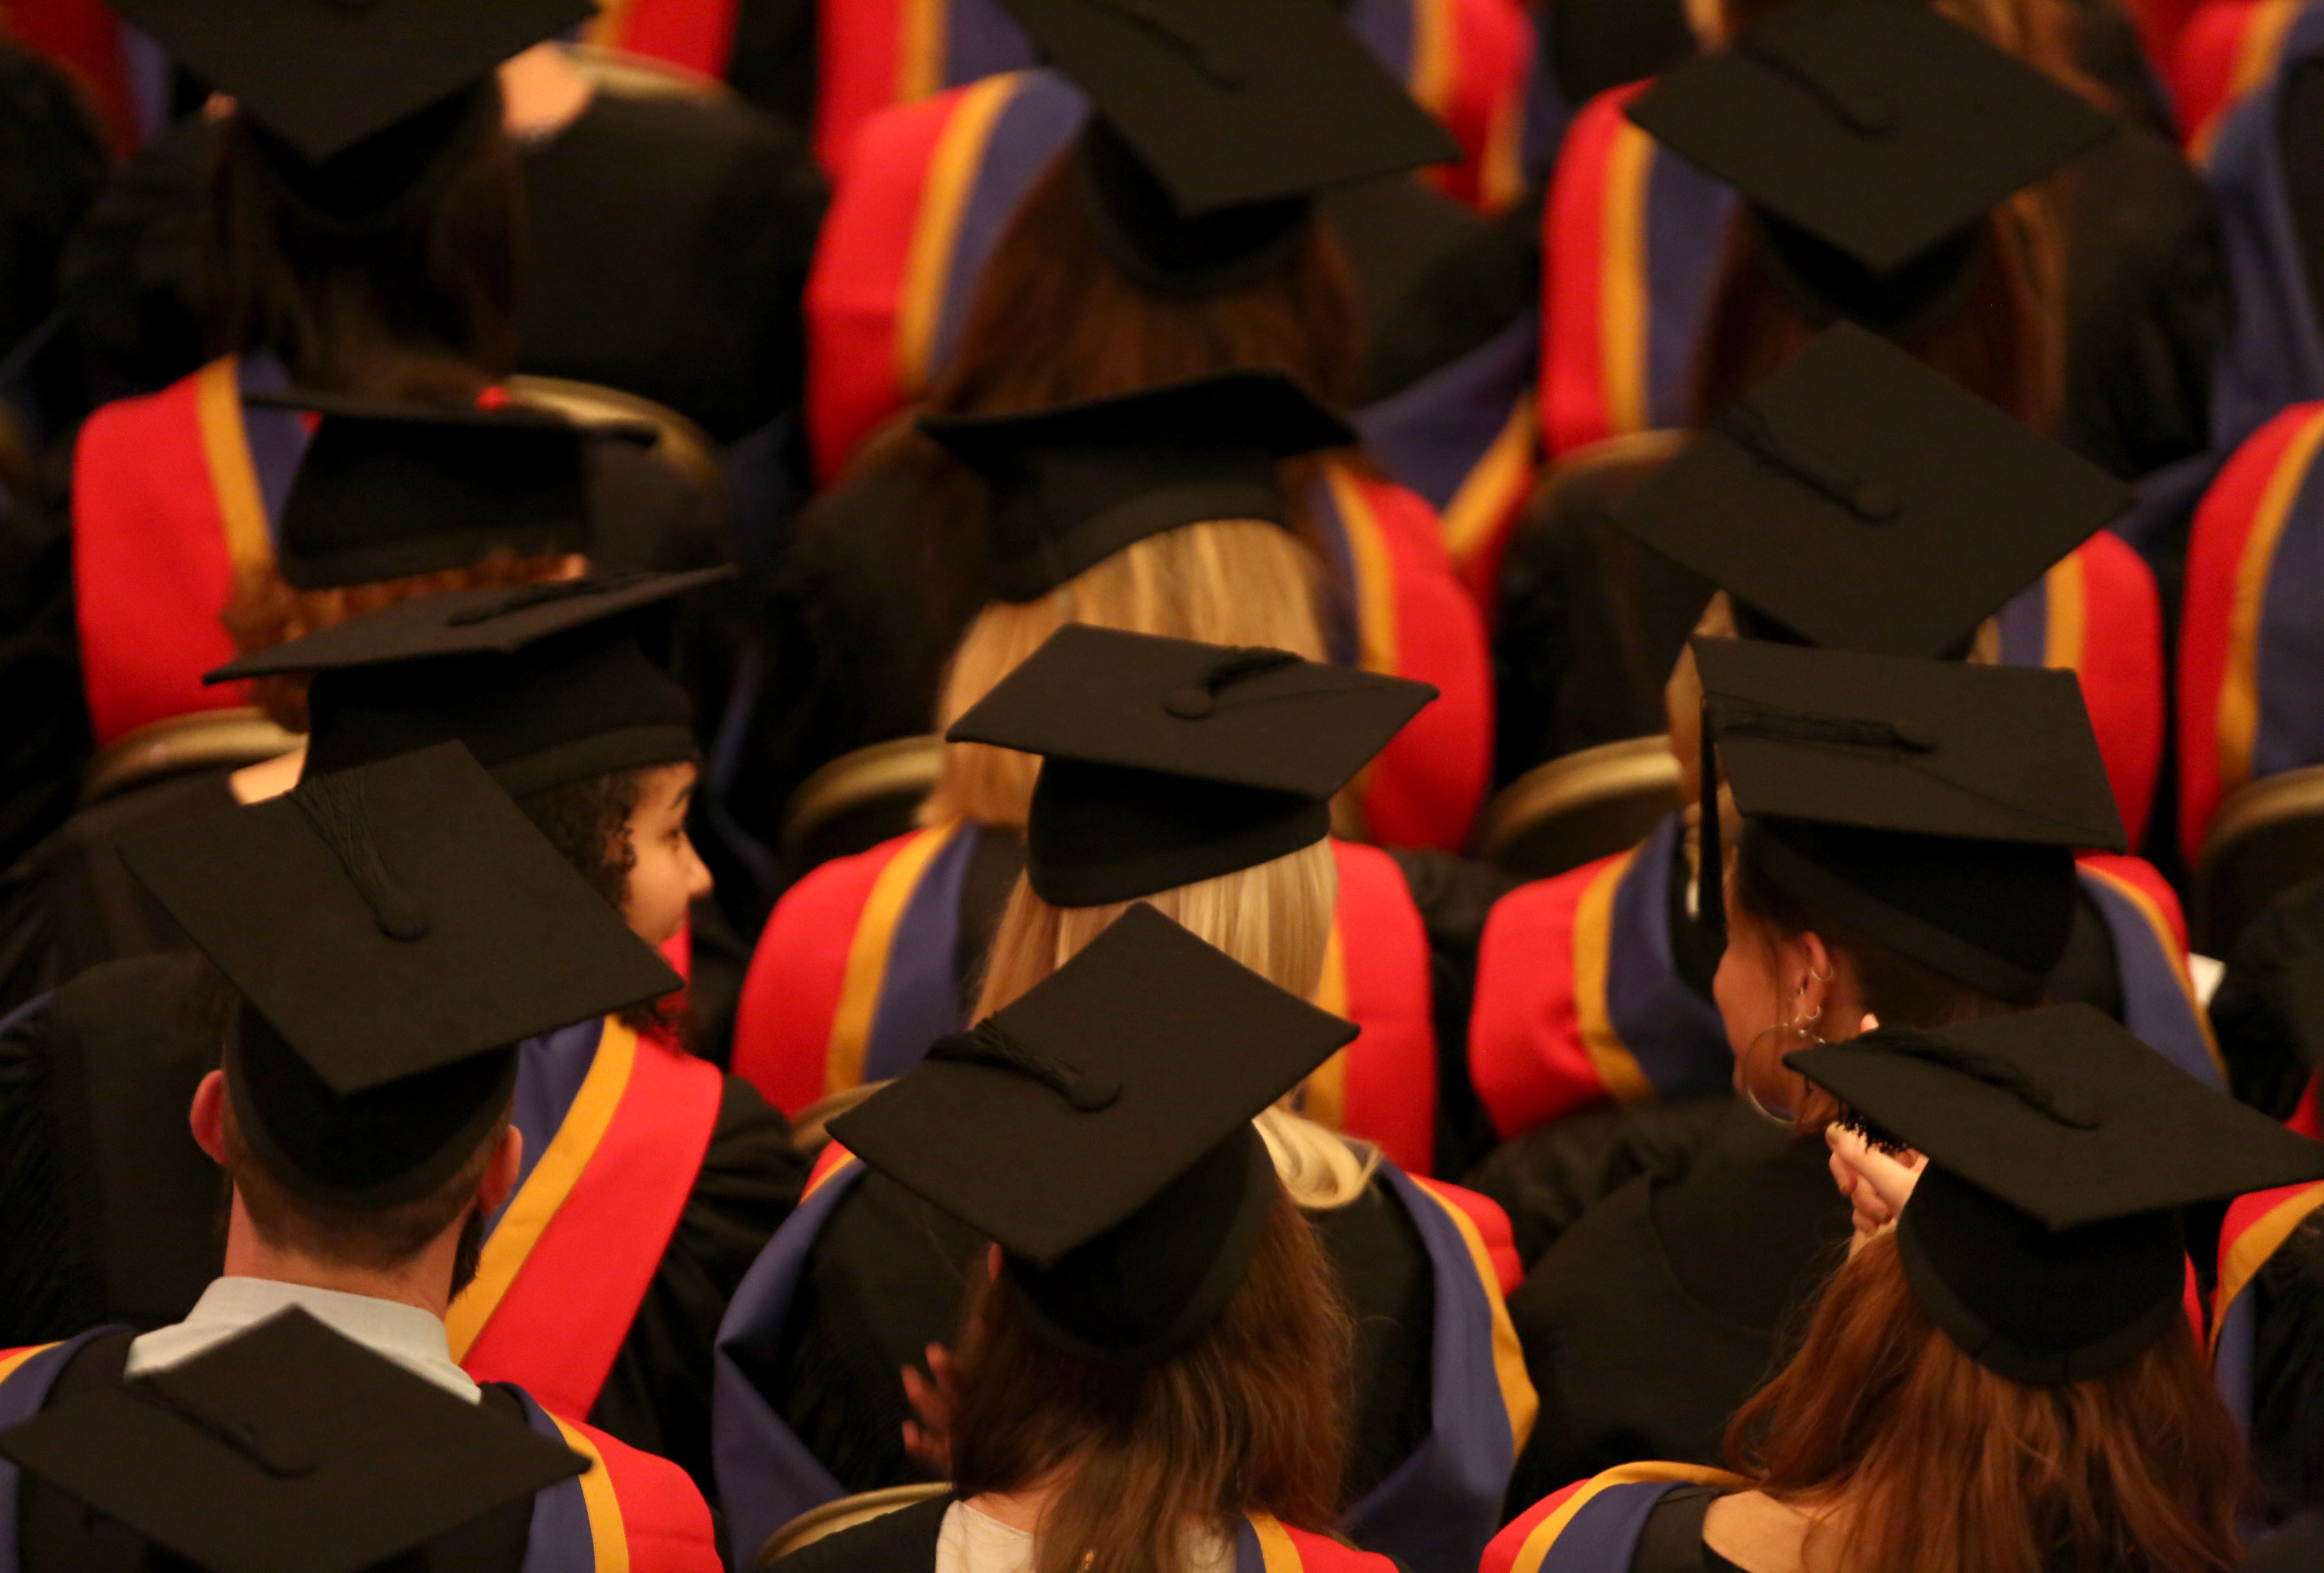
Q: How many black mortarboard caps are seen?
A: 13